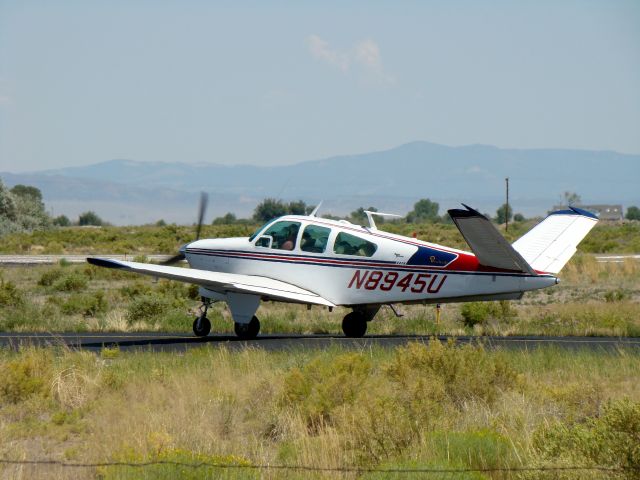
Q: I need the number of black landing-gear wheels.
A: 3